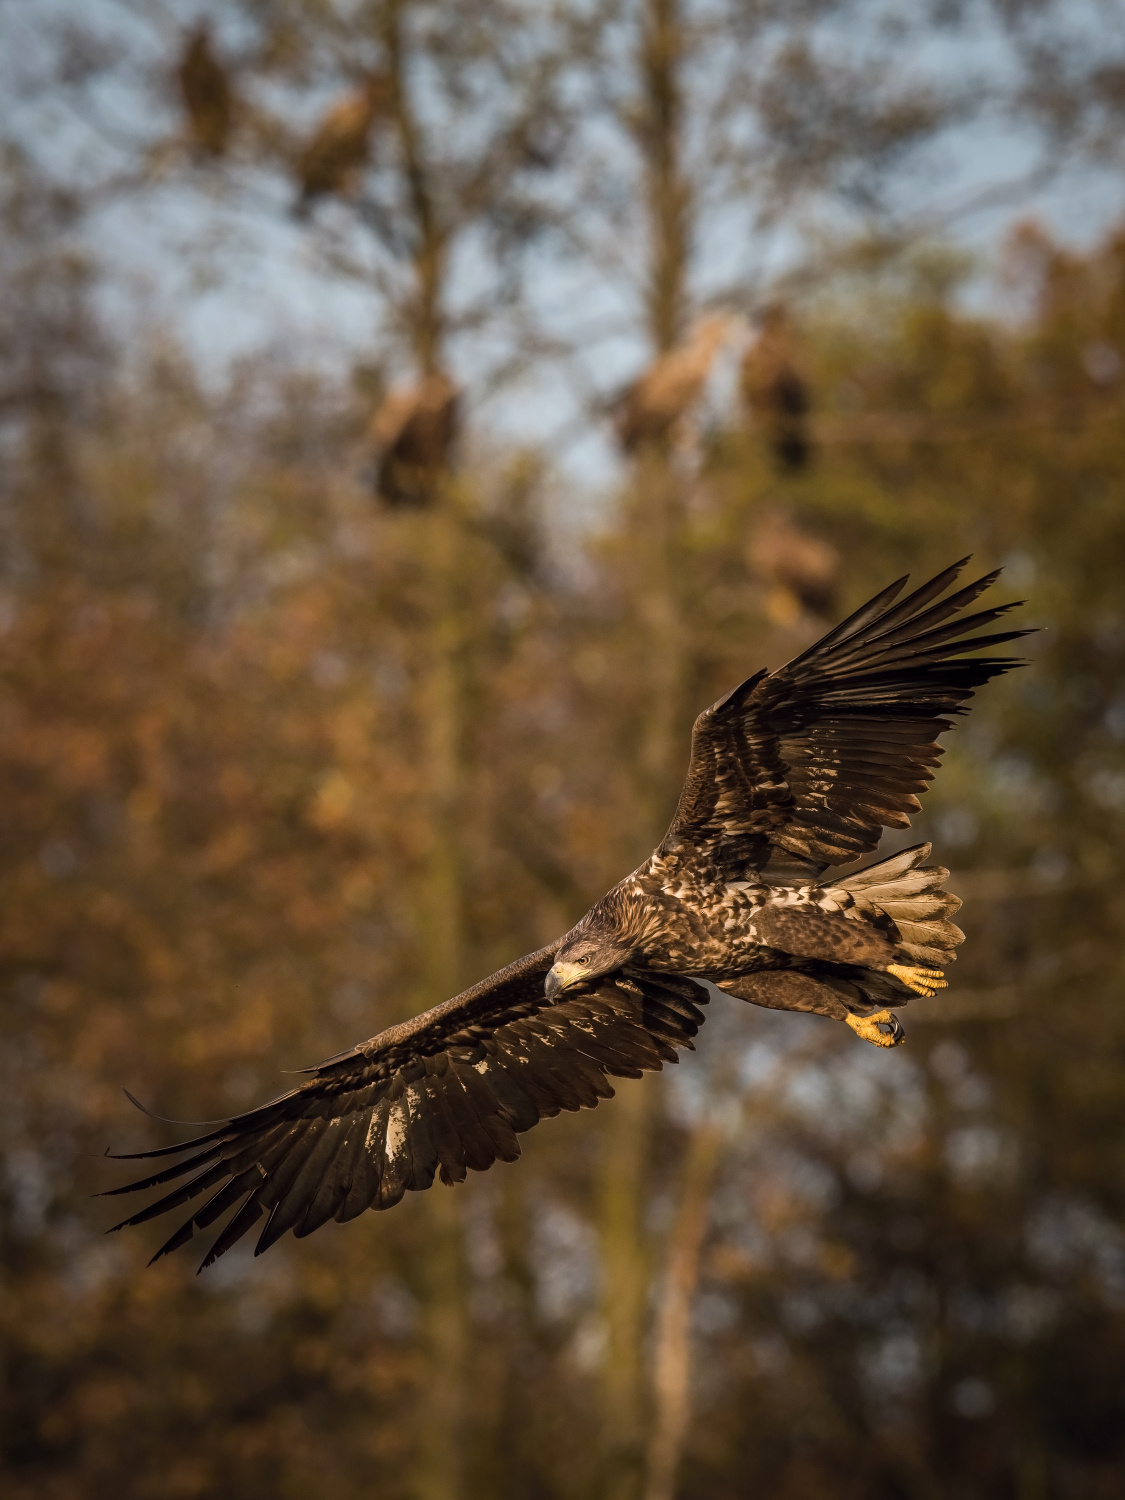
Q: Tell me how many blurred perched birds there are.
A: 6